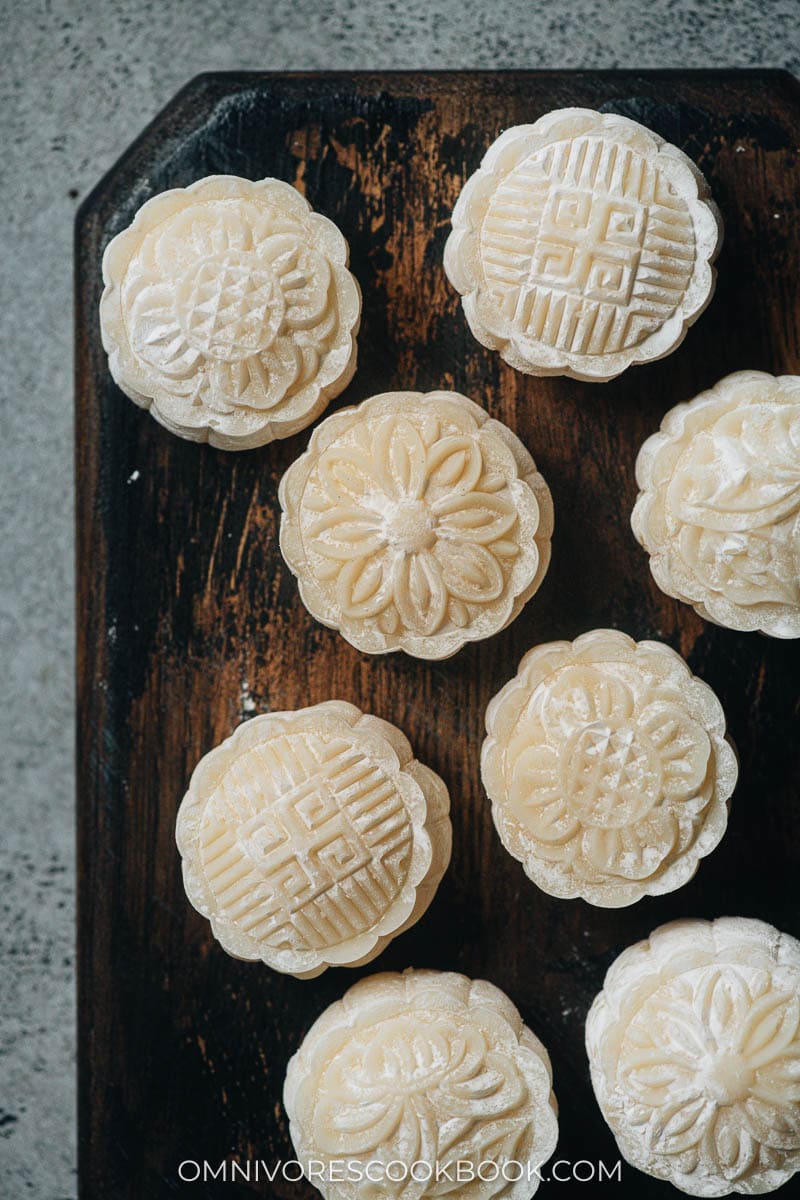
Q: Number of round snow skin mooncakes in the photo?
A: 8